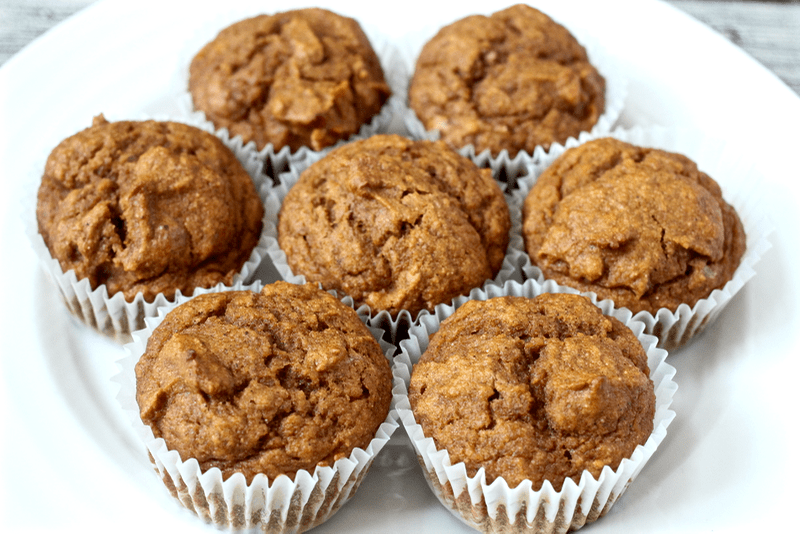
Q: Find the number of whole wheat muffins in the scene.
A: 7